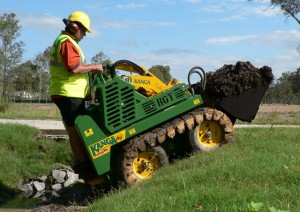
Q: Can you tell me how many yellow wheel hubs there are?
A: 2